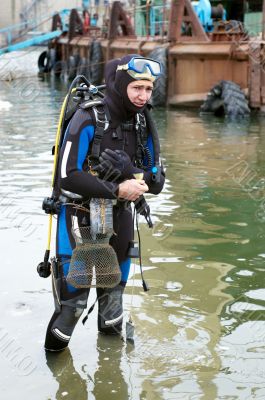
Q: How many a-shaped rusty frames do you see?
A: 4